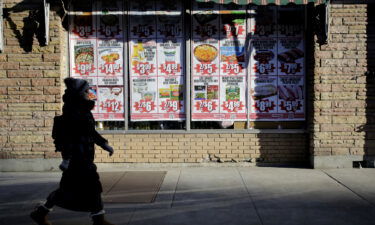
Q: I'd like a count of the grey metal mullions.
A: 3